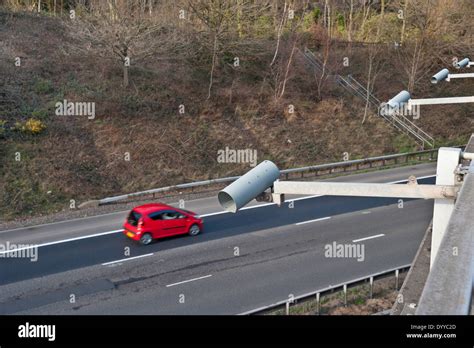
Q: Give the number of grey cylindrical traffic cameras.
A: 4